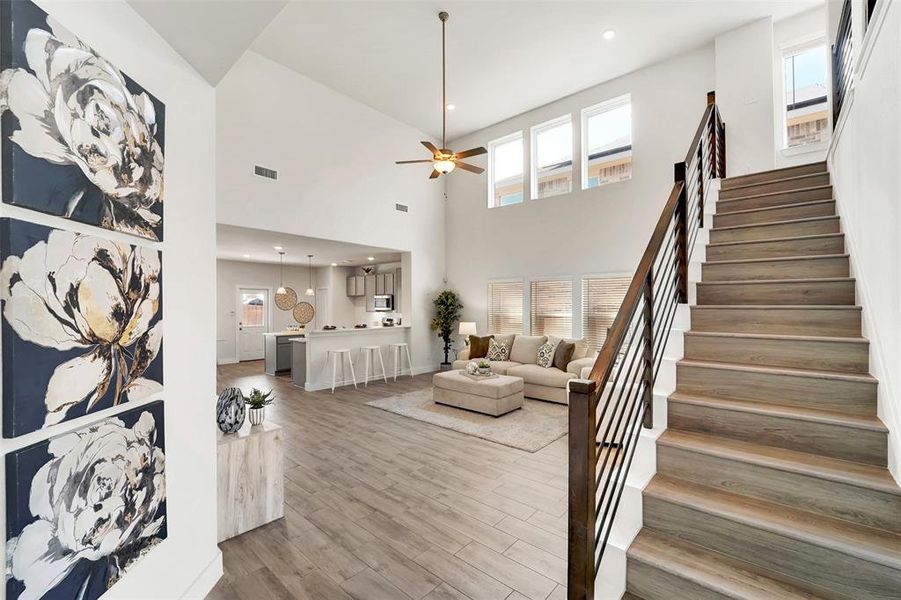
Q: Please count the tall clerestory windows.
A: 3